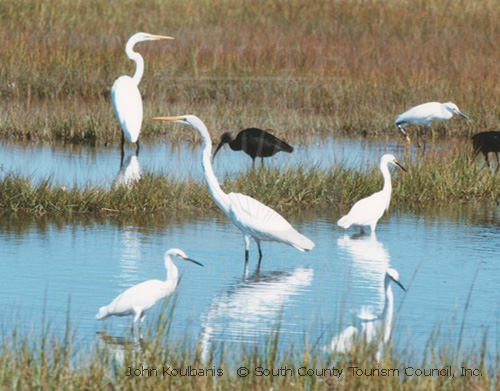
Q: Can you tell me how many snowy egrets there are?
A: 4